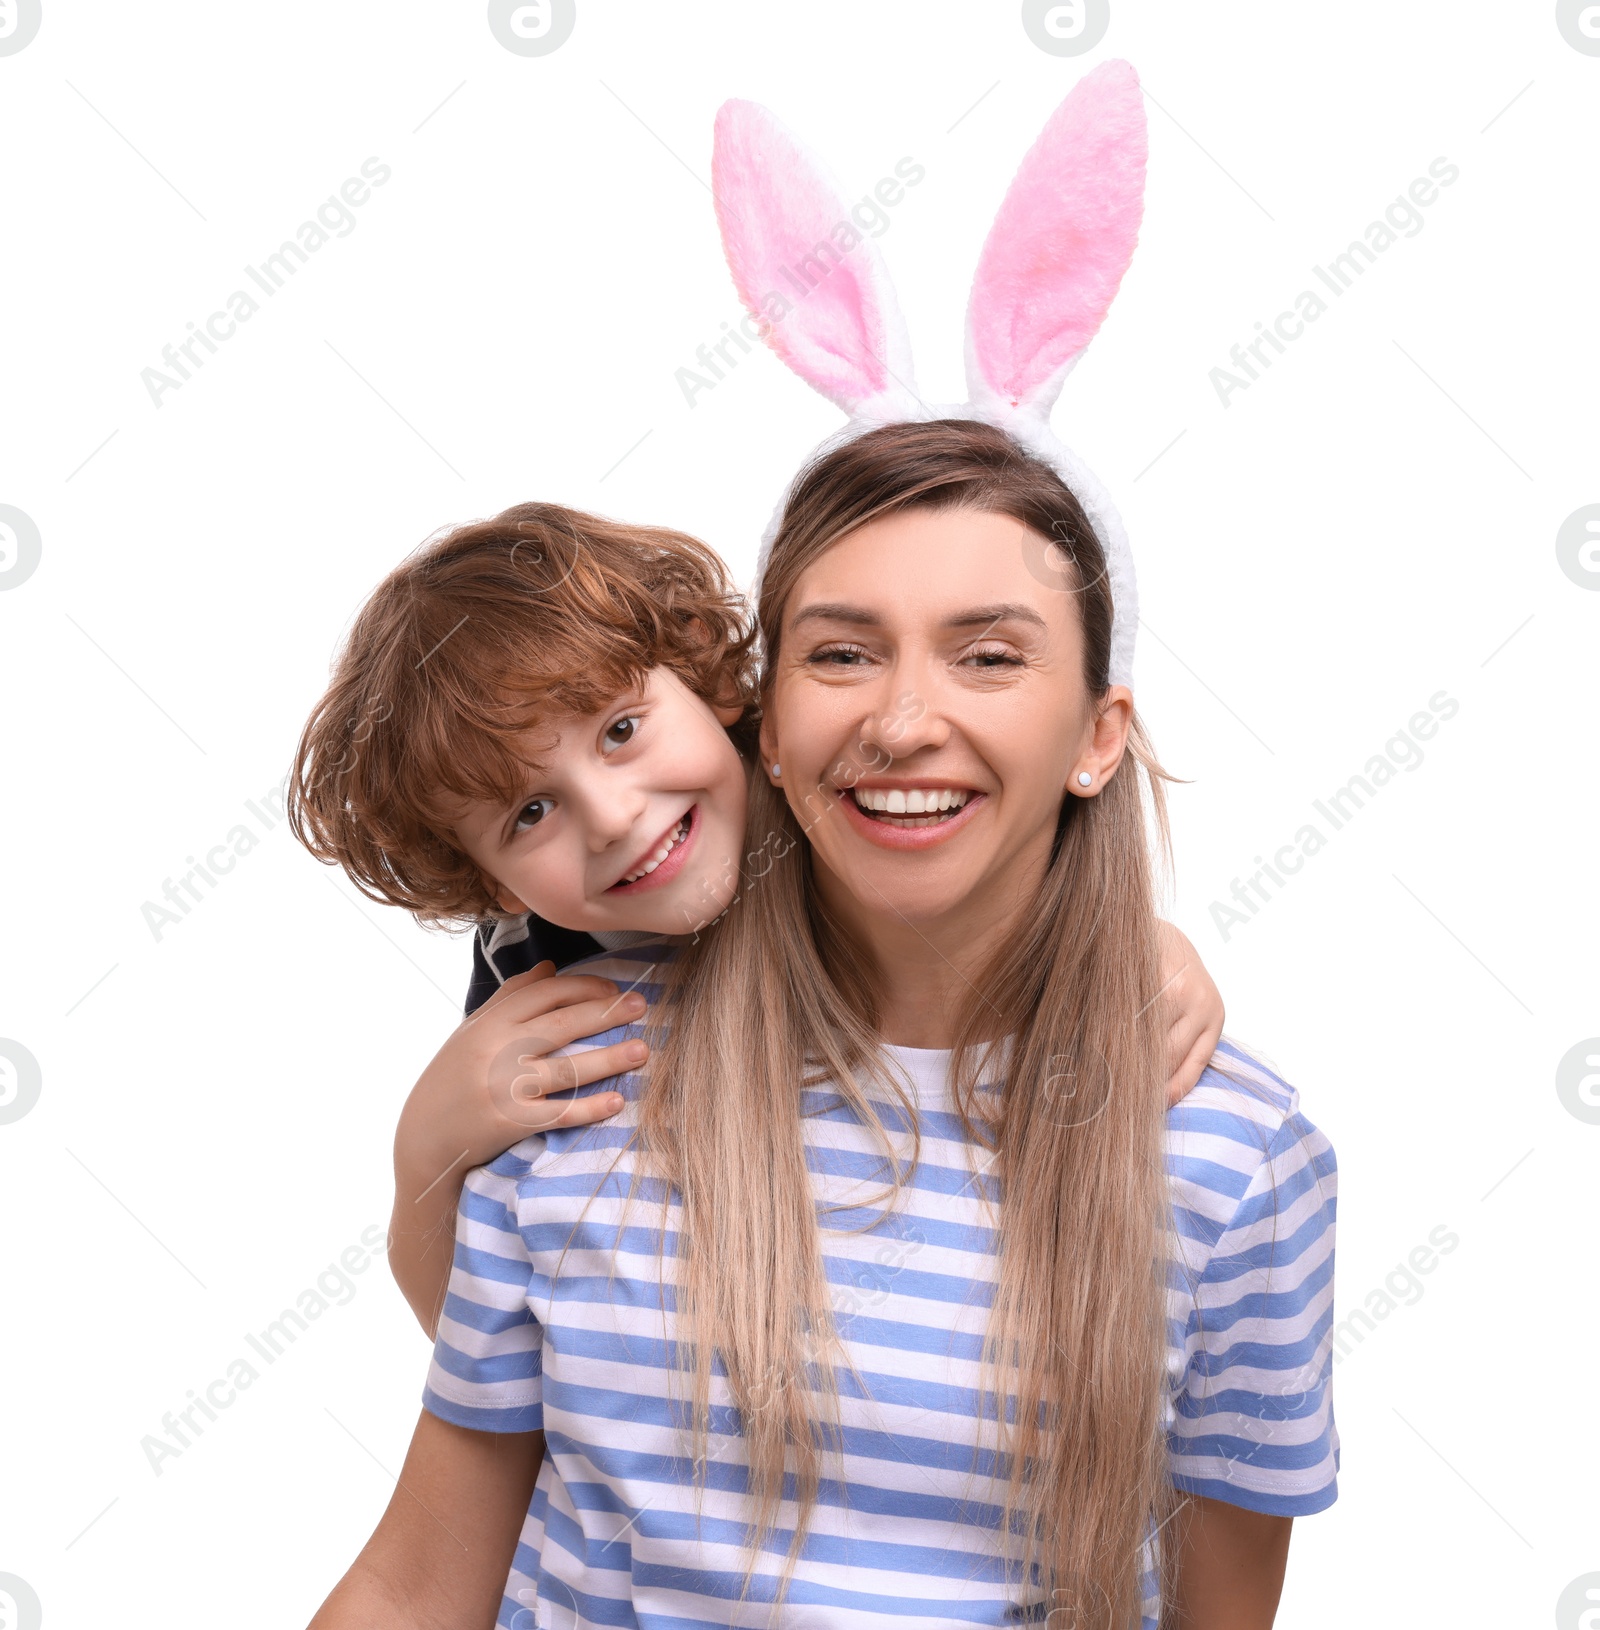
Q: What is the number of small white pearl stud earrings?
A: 2